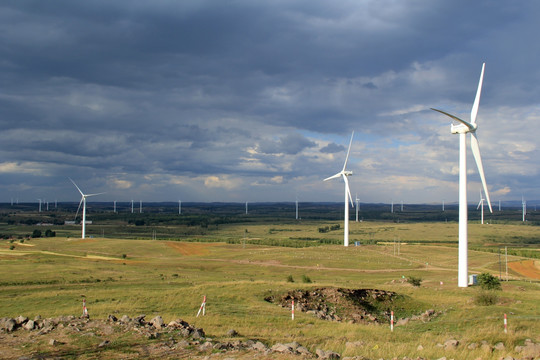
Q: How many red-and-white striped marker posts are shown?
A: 5